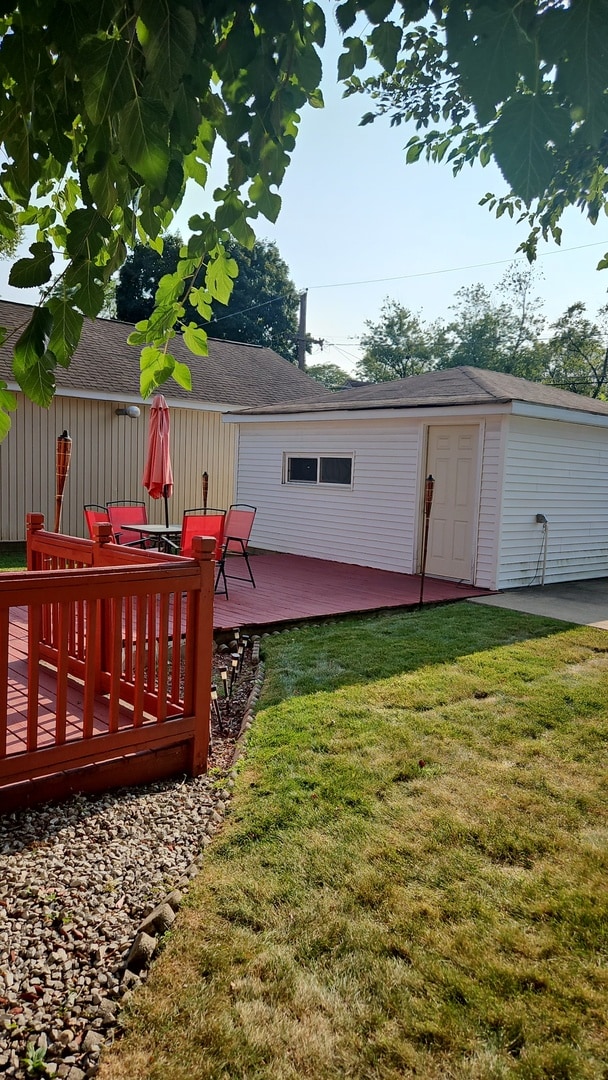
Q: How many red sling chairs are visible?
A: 4